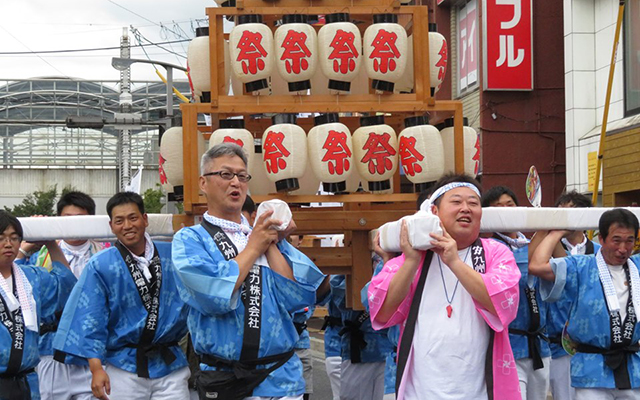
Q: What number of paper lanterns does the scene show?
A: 13